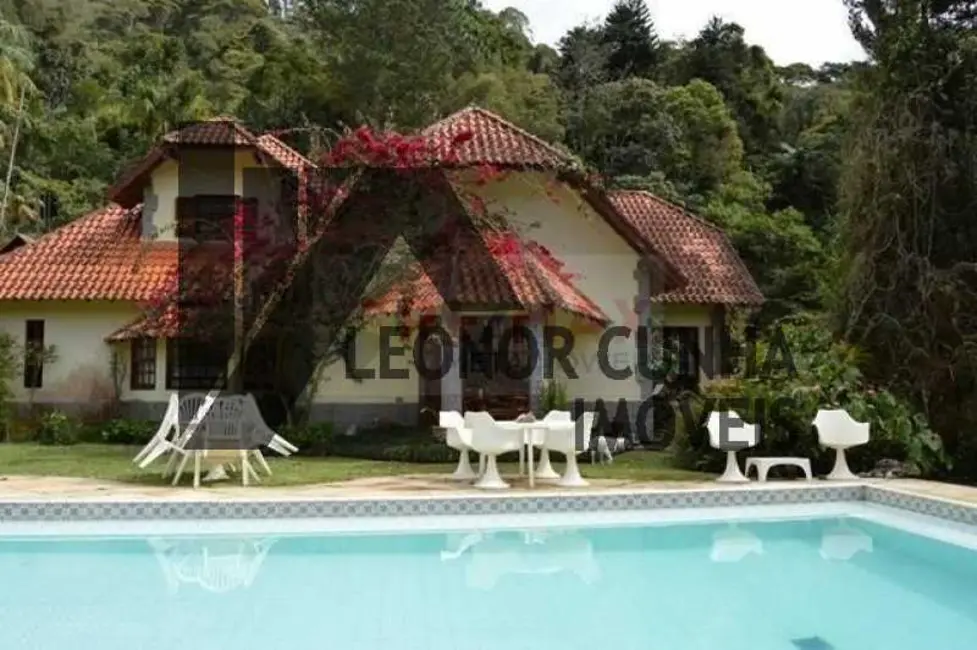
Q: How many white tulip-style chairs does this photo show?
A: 6